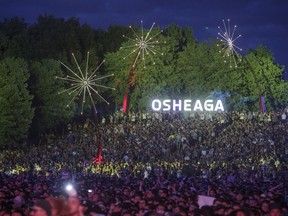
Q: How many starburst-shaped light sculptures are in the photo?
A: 3